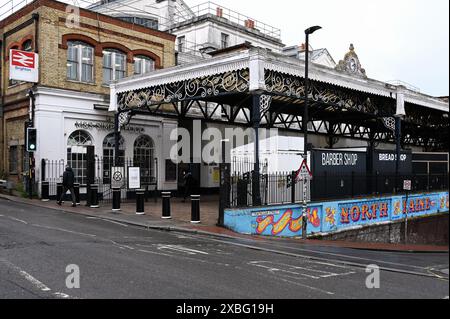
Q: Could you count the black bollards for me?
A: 8